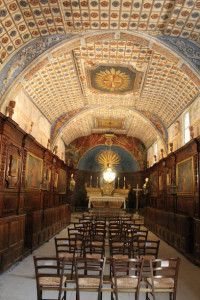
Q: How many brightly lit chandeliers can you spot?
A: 1